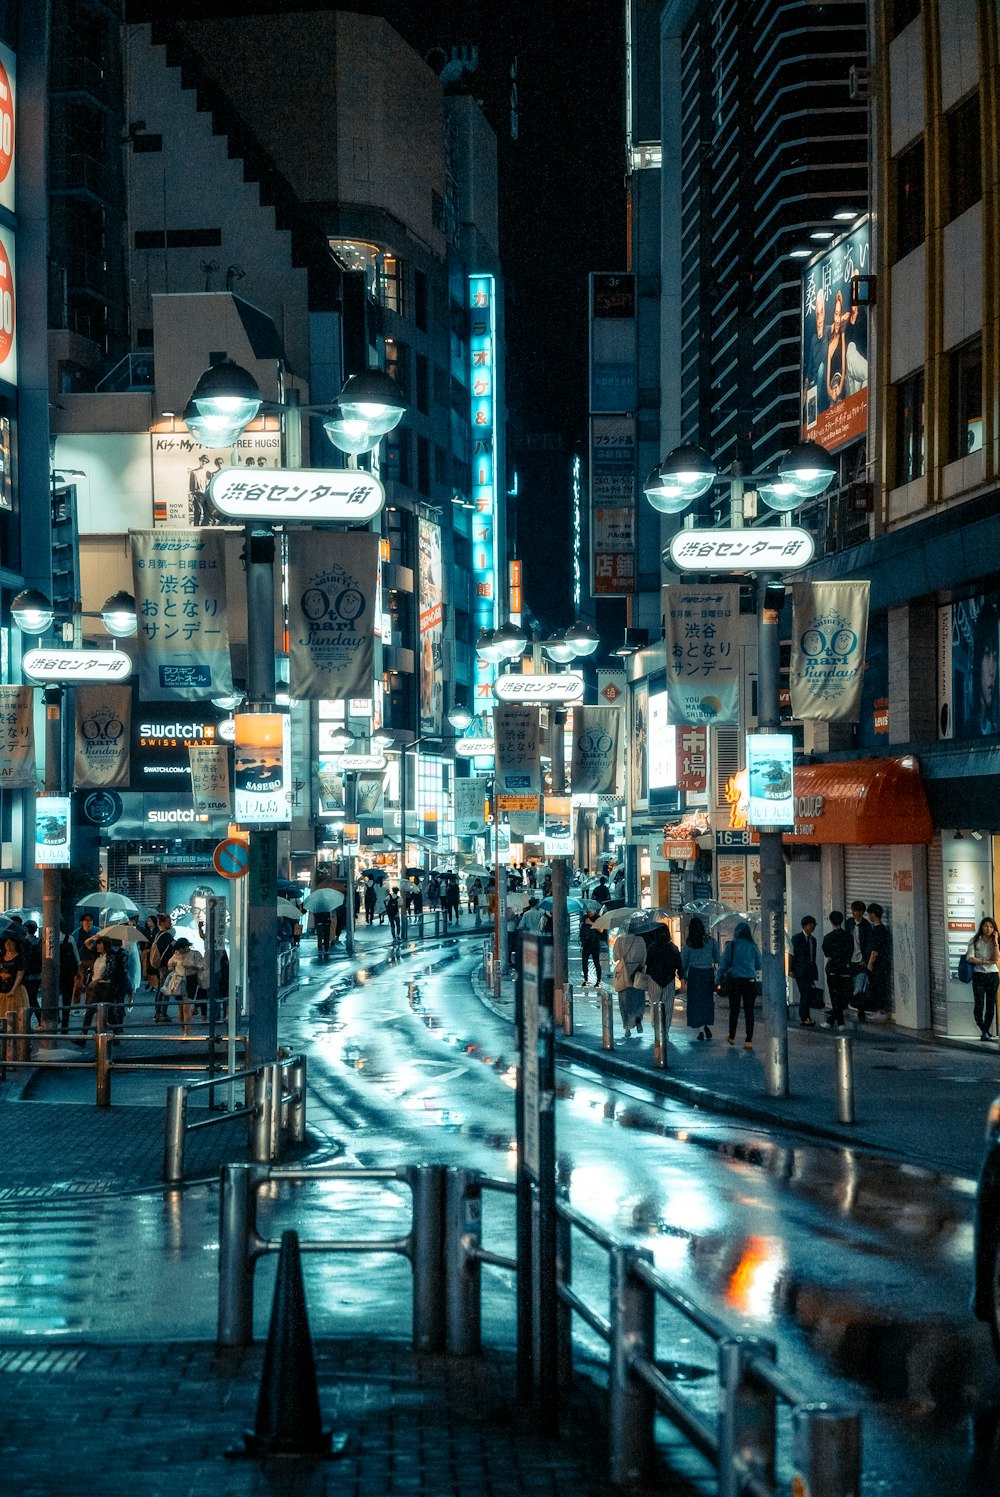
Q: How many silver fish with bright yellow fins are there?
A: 0